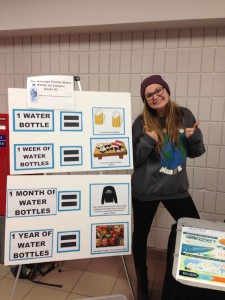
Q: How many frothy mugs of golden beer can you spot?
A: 2